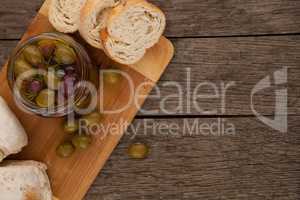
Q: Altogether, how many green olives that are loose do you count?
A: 6